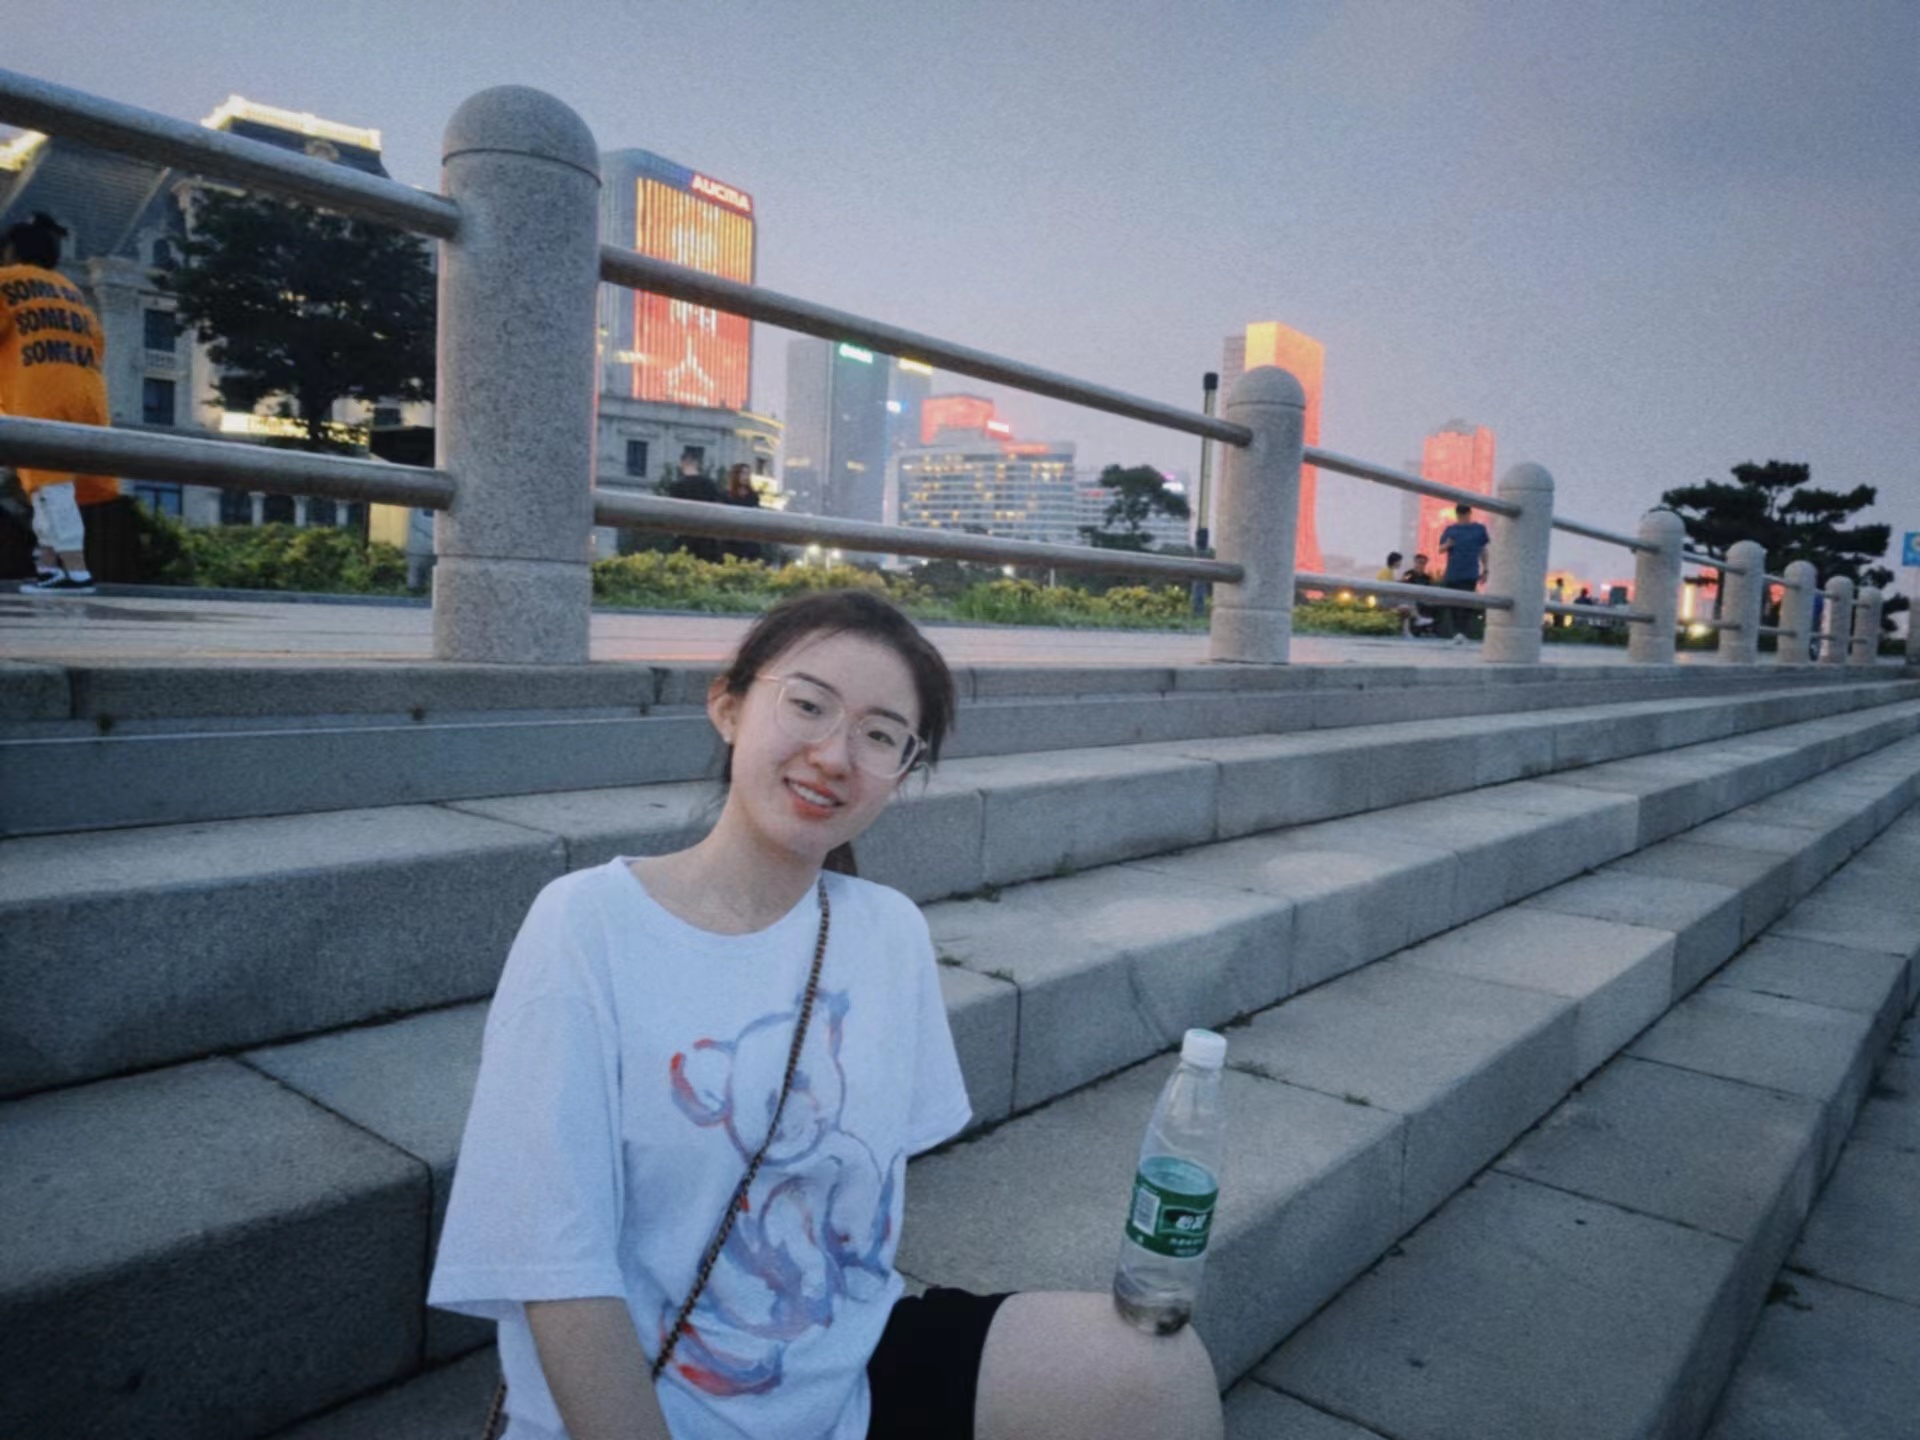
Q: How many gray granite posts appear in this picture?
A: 8